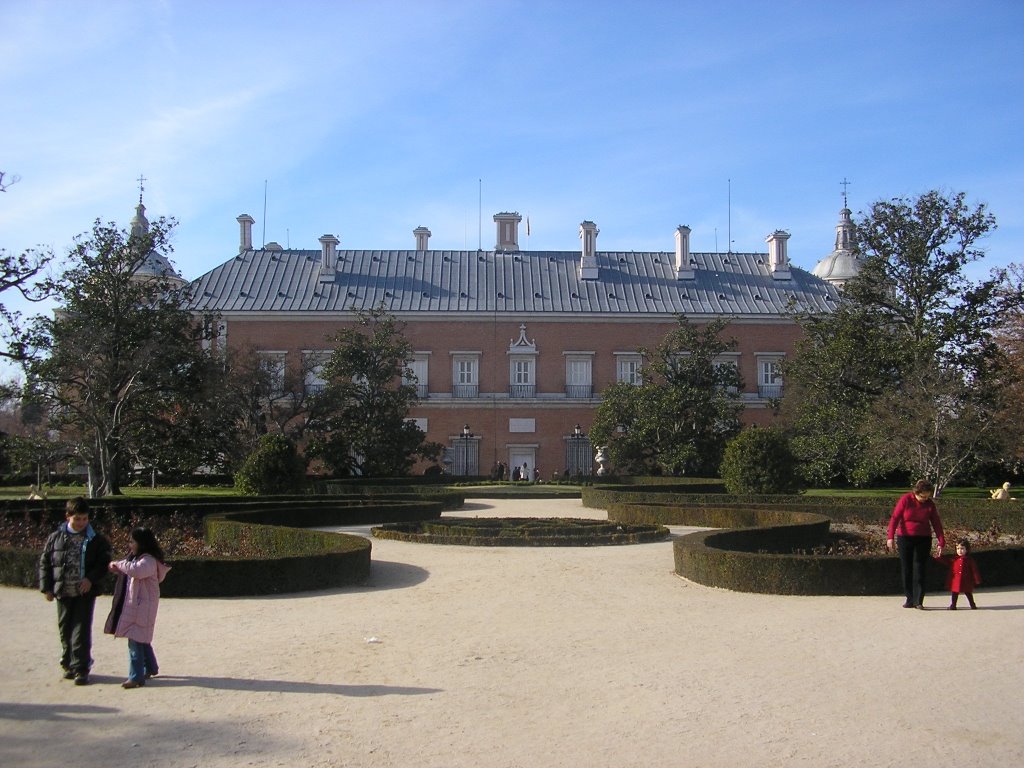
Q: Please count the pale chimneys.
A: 7